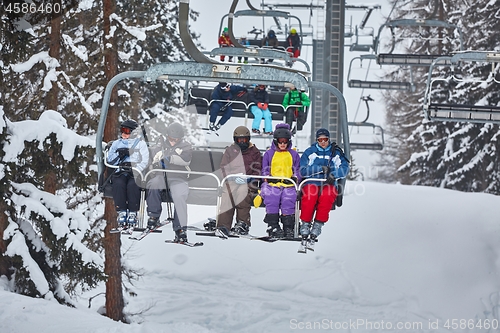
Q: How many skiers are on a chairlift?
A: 12